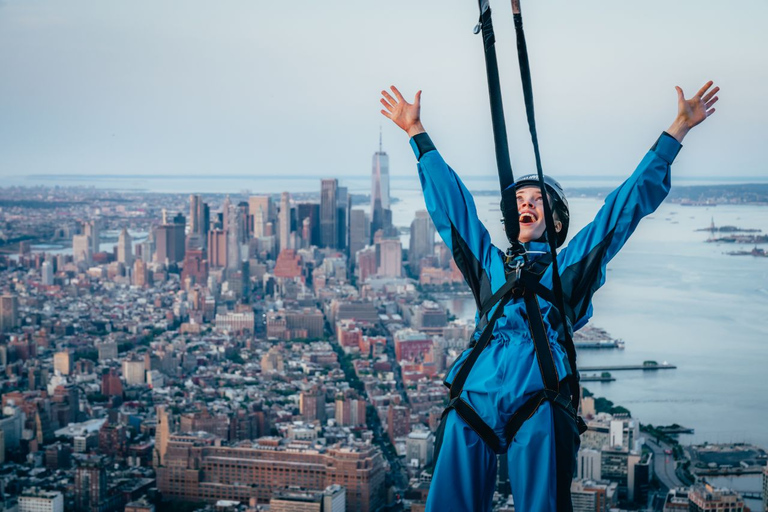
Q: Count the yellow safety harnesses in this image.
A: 0